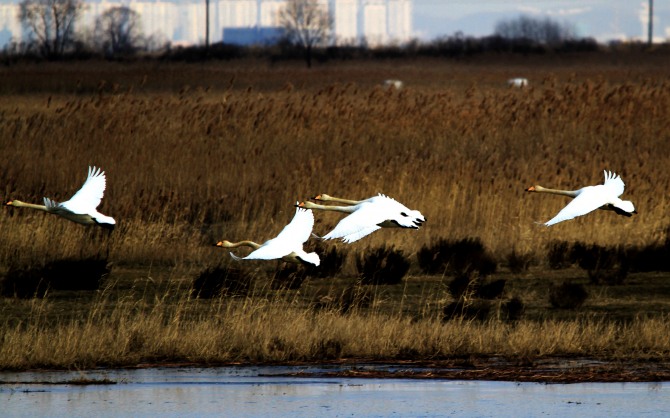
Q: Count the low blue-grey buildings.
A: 1